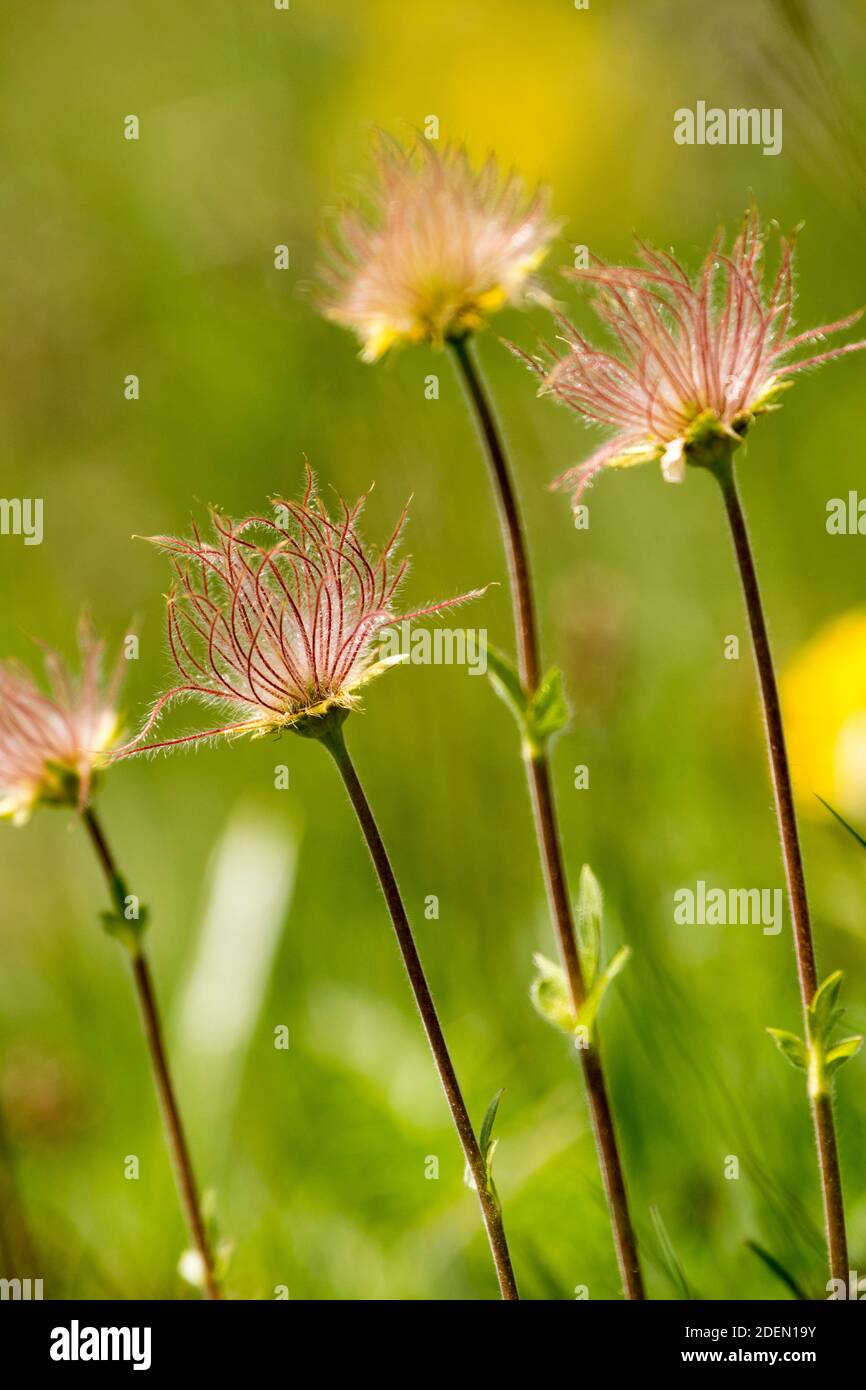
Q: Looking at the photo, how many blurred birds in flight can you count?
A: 0